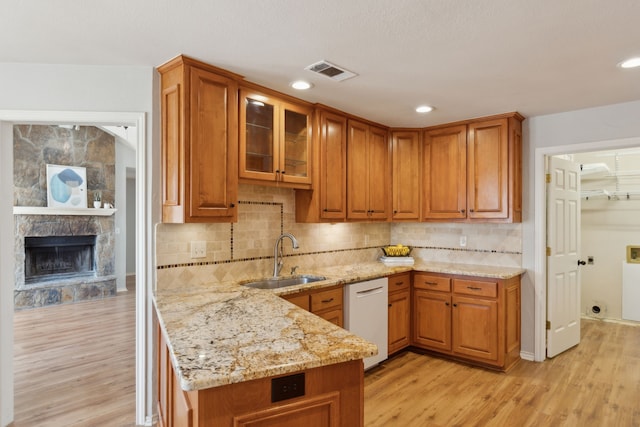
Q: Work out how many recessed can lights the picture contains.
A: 3